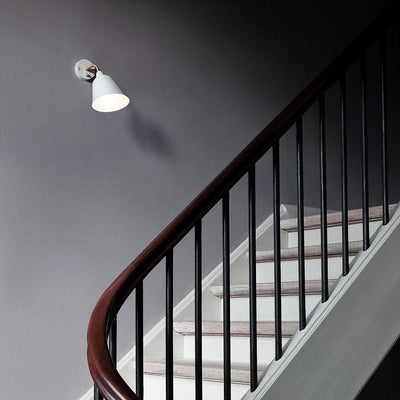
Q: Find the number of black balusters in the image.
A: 13